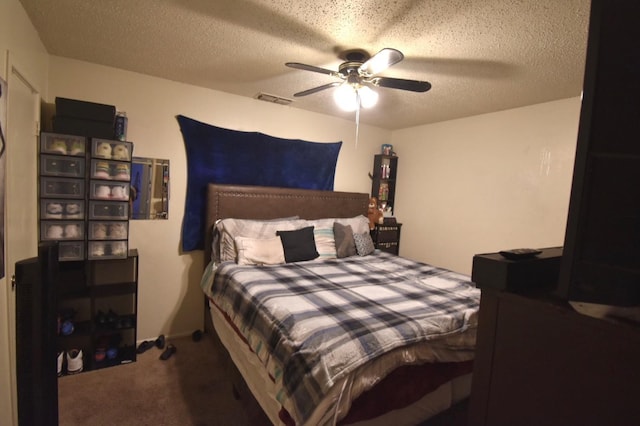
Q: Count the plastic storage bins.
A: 12